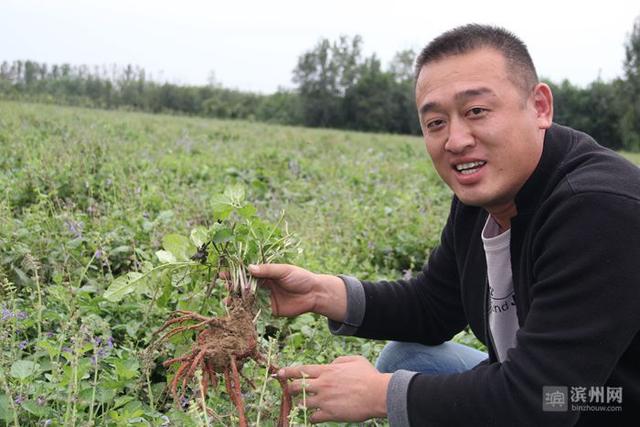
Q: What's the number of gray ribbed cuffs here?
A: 2